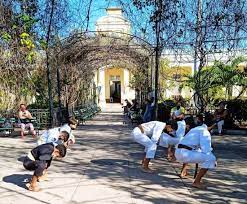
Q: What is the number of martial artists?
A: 6